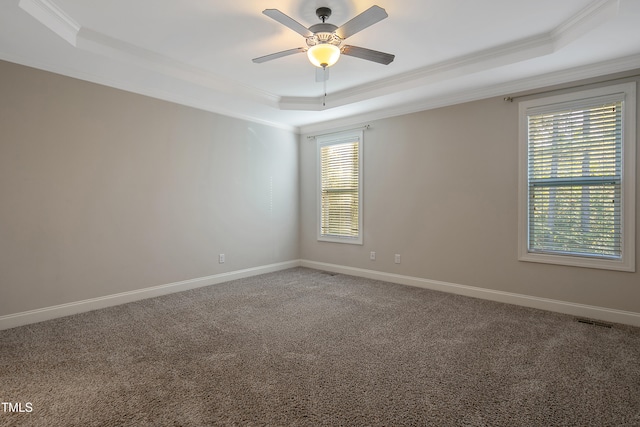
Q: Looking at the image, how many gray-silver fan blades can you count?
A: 5